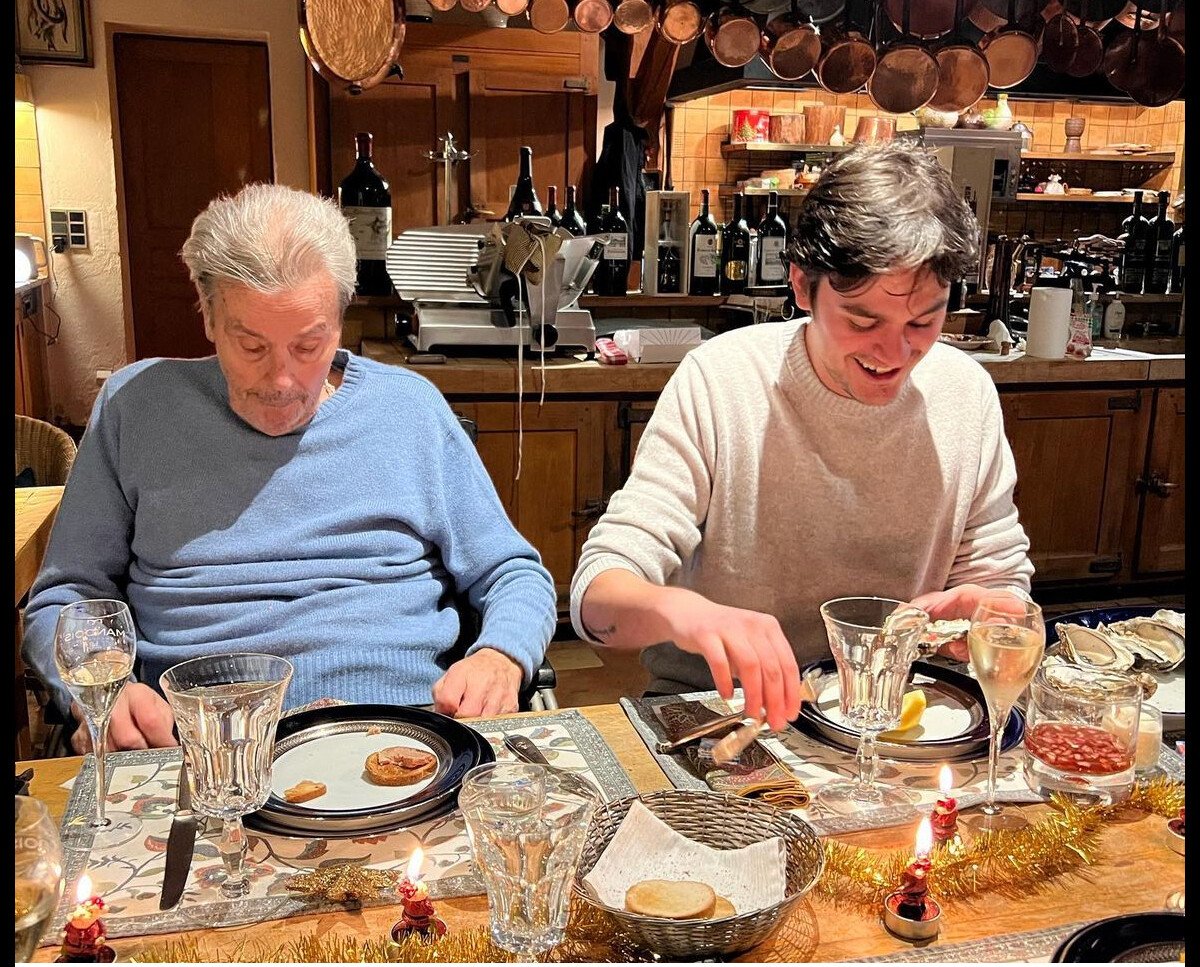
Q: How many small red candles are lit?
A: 4